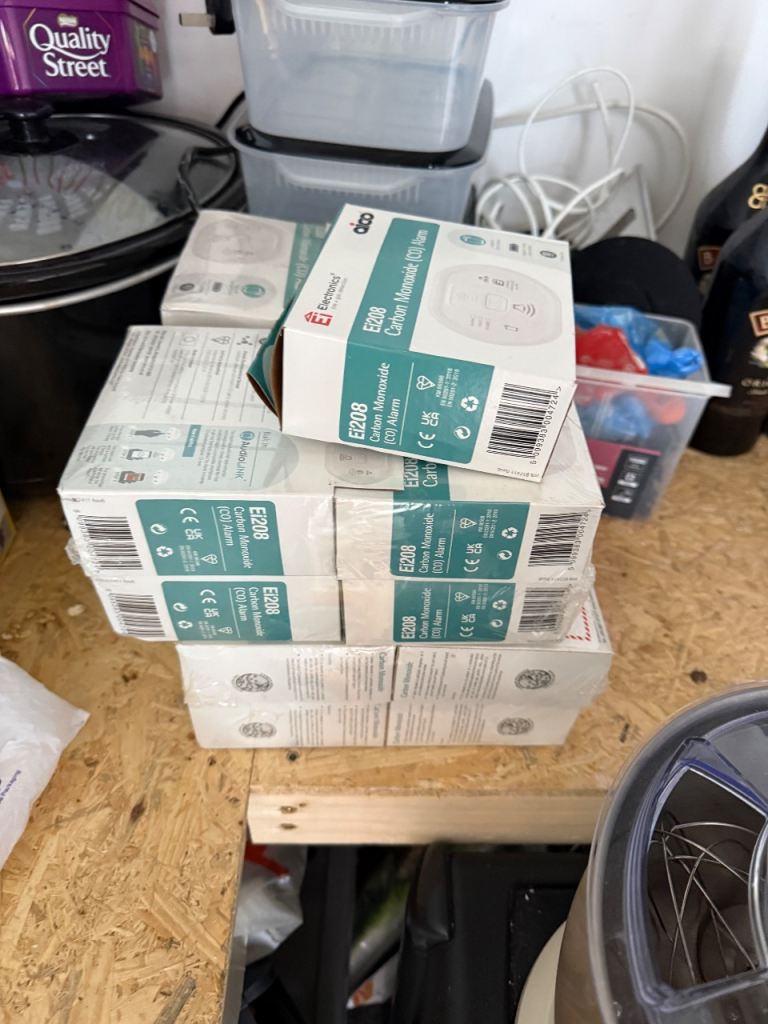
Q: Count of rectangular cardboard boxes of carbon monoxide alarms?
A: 10